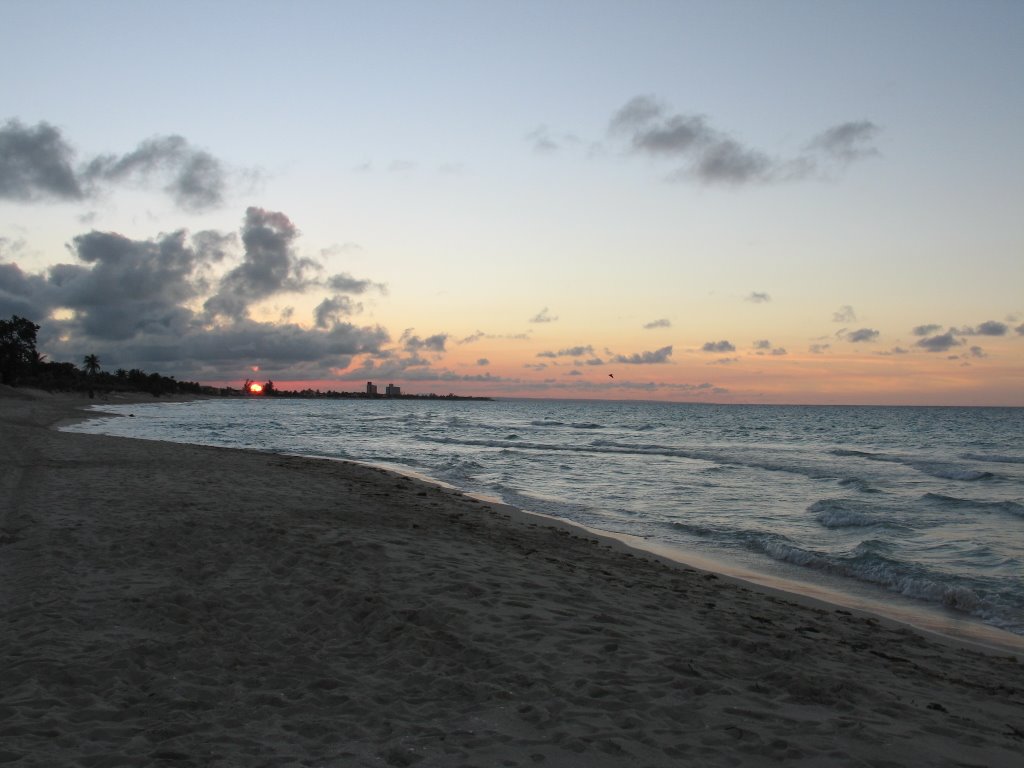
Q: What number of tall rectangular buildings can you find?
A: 2